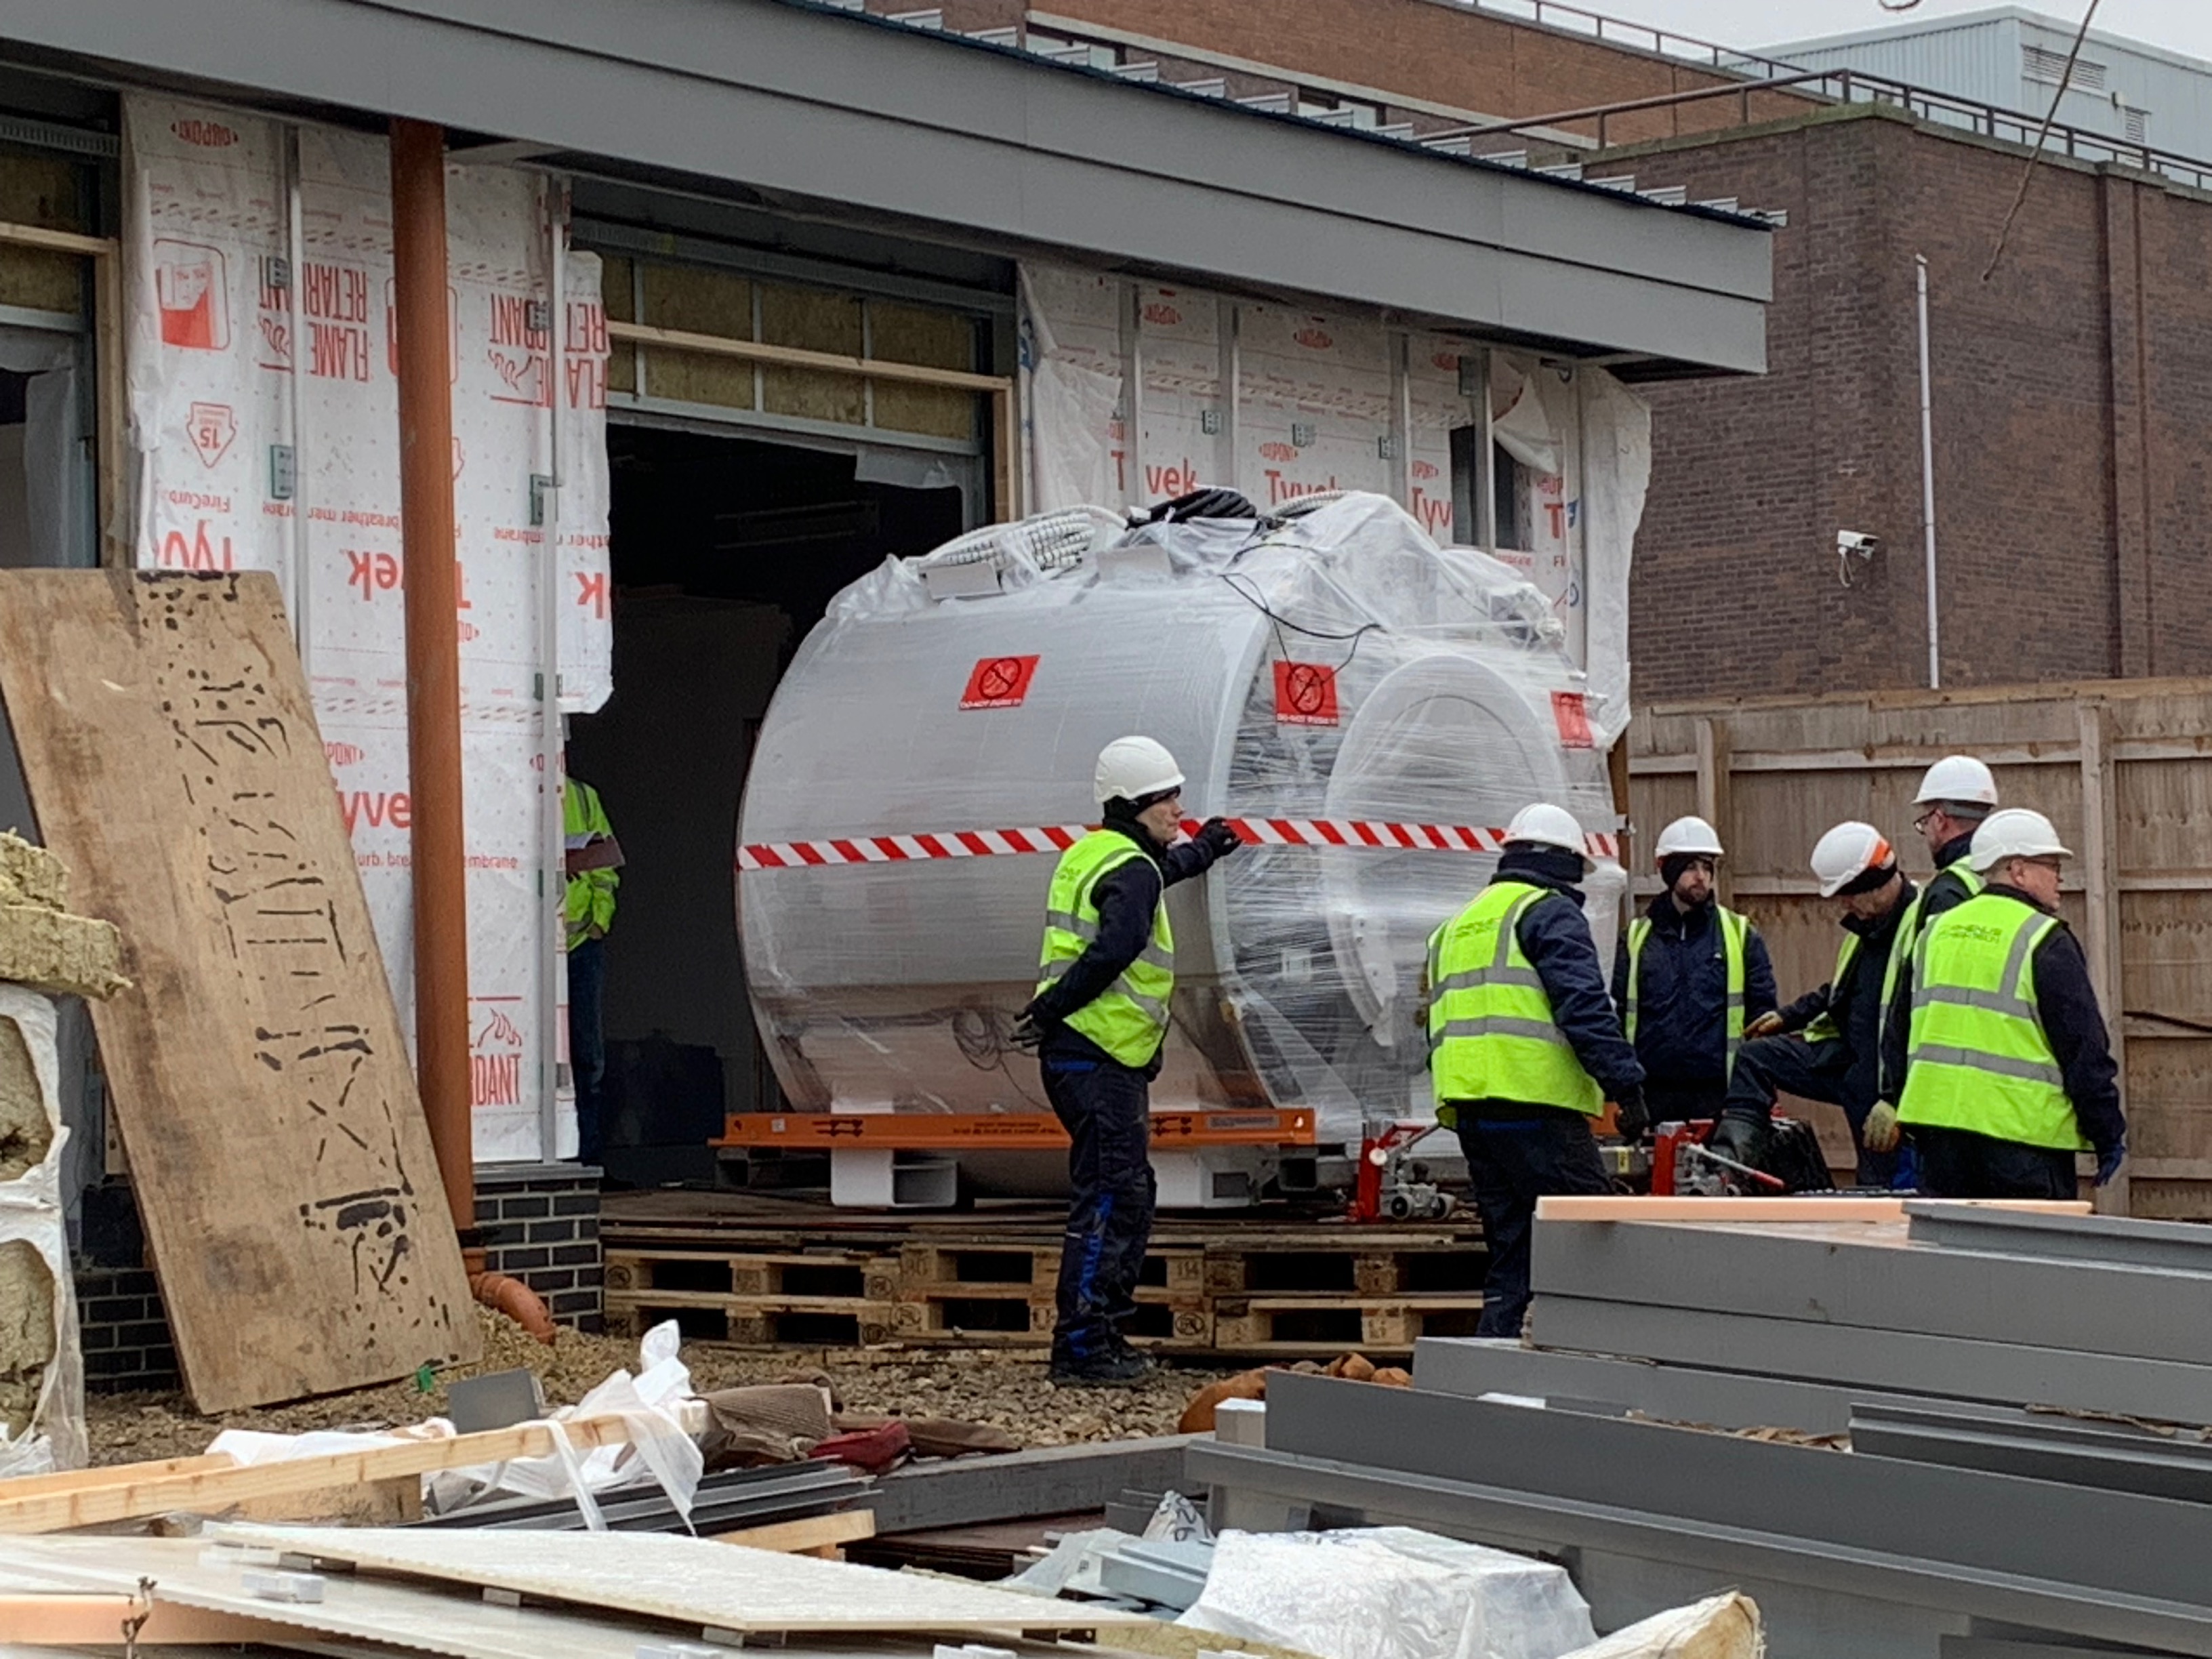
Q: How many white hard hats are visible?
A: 6